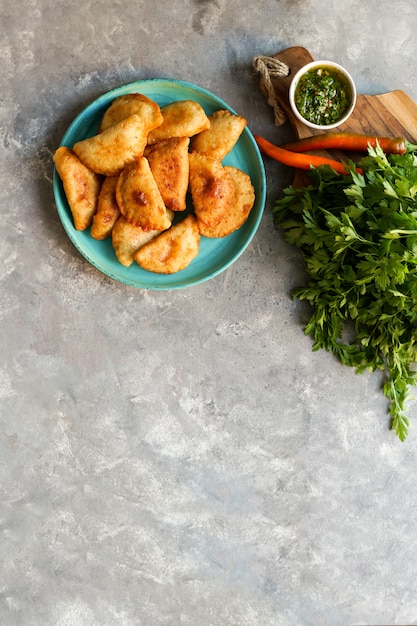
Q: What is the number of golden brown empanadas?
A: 12